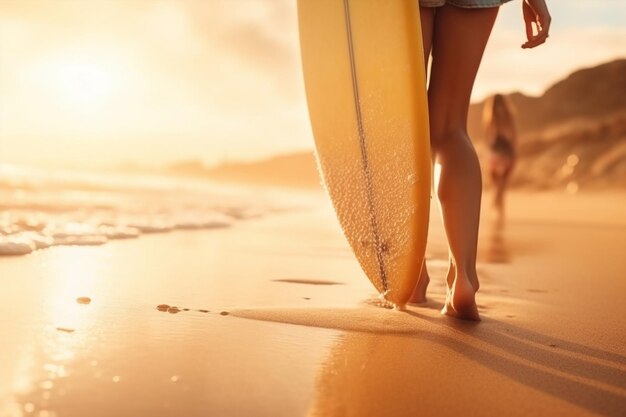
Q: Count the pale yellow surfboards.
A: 1